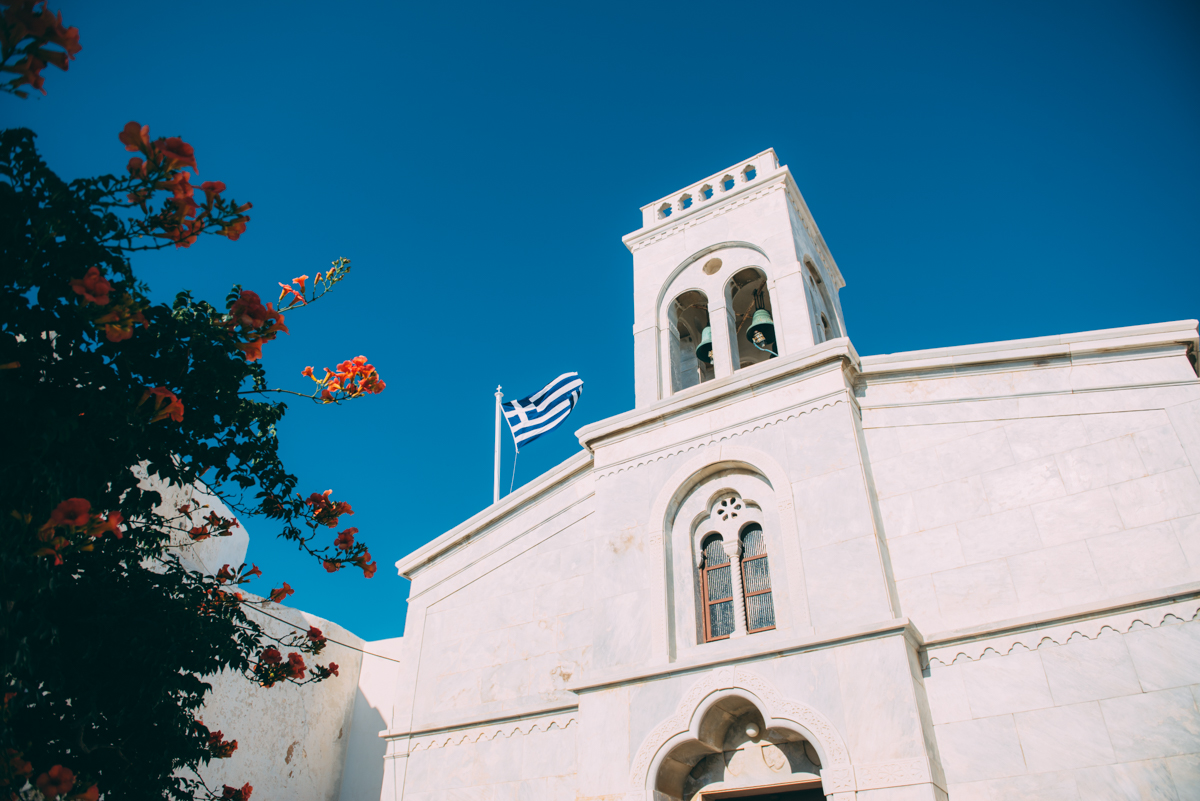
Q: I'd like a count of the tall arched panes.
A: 2